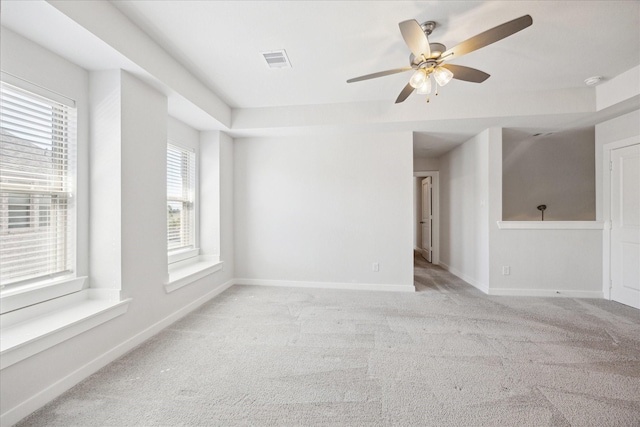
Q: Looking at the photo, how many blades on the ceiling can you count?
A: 5